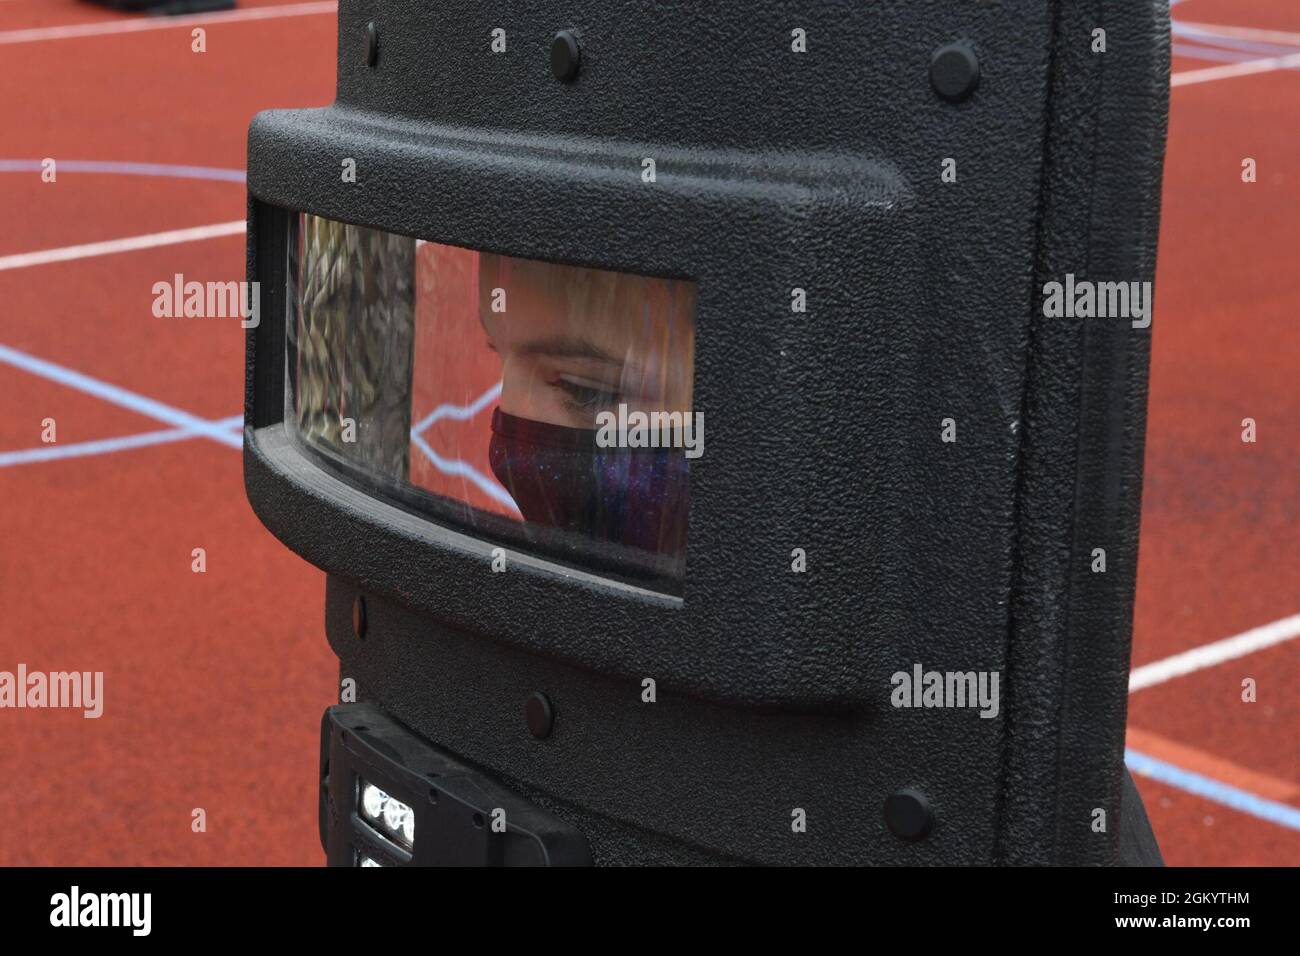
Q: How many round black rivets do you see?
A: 6